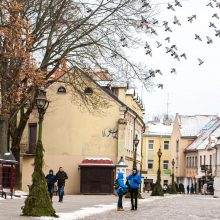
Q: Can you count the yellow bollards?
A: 0